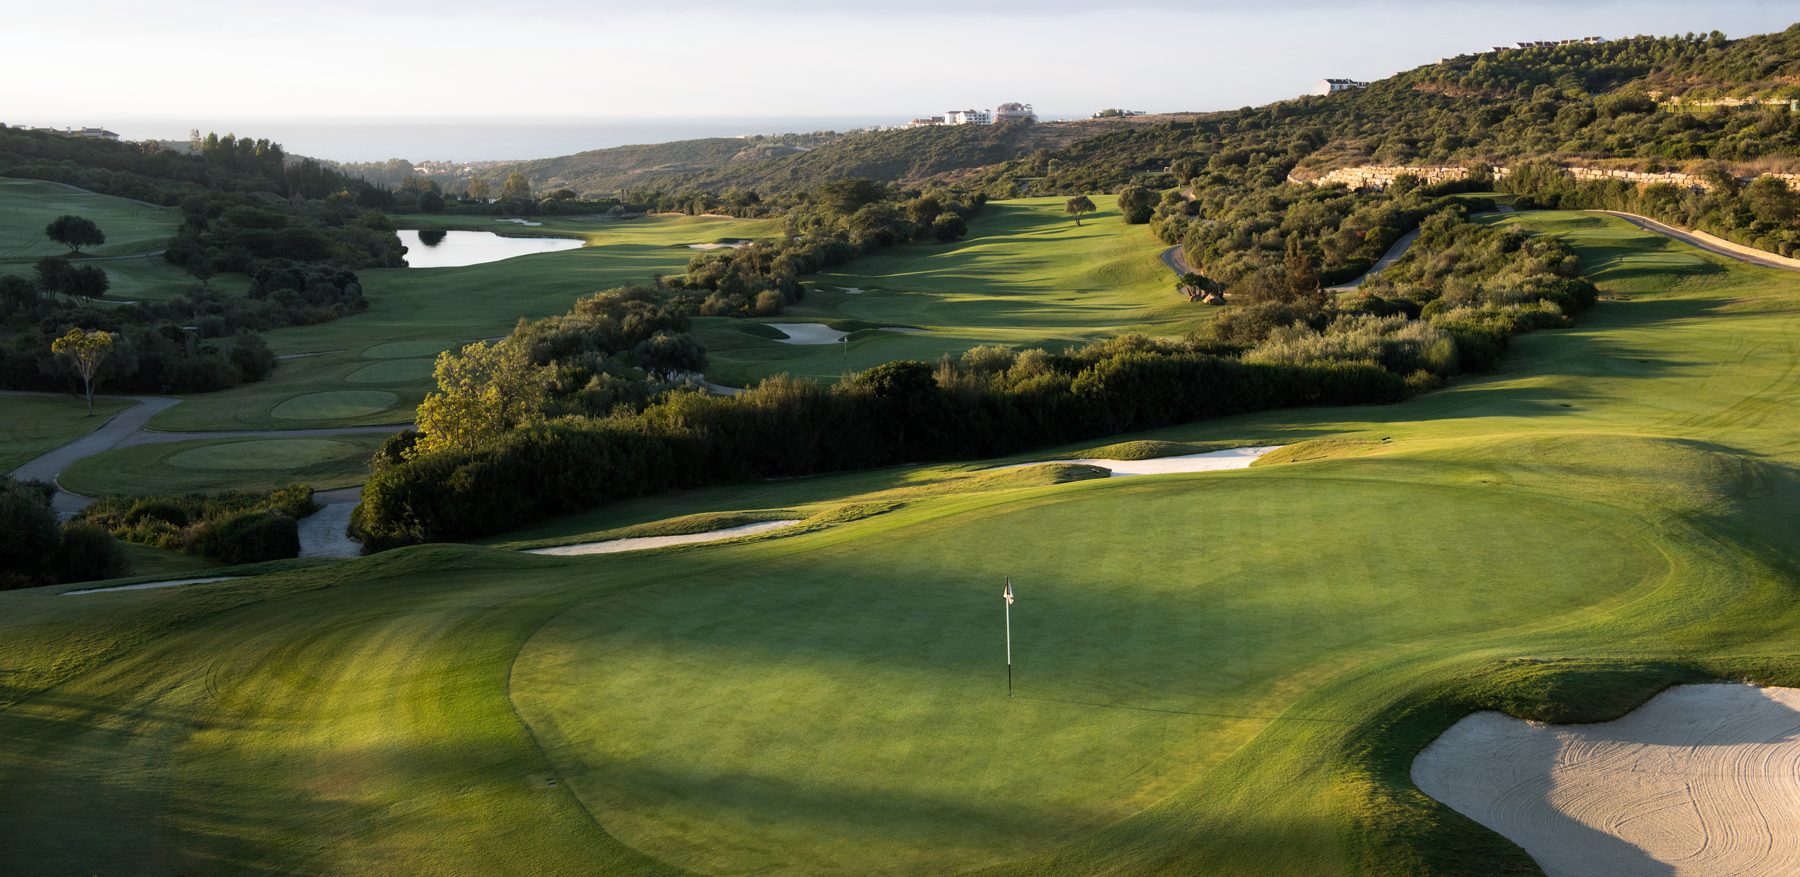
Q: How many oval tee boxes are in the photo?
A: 4